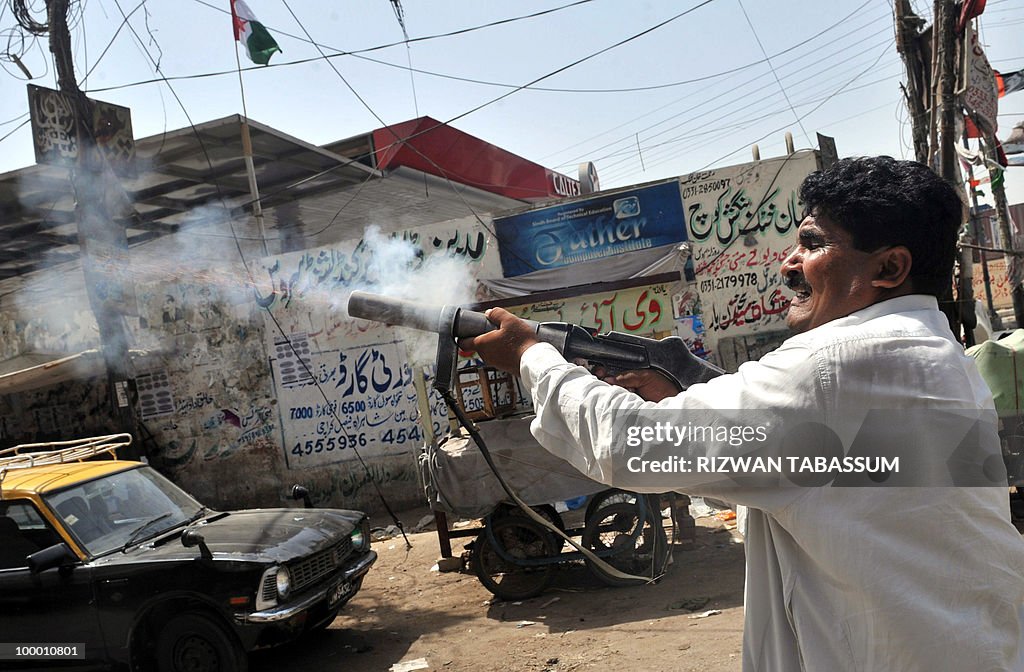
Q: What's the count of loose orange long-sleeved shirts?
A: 0